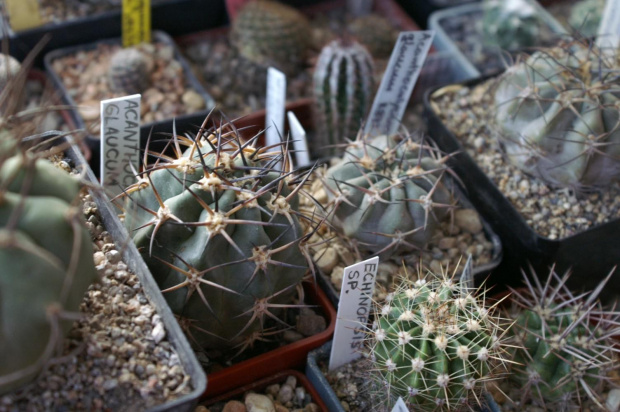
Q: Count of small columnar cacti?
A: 1